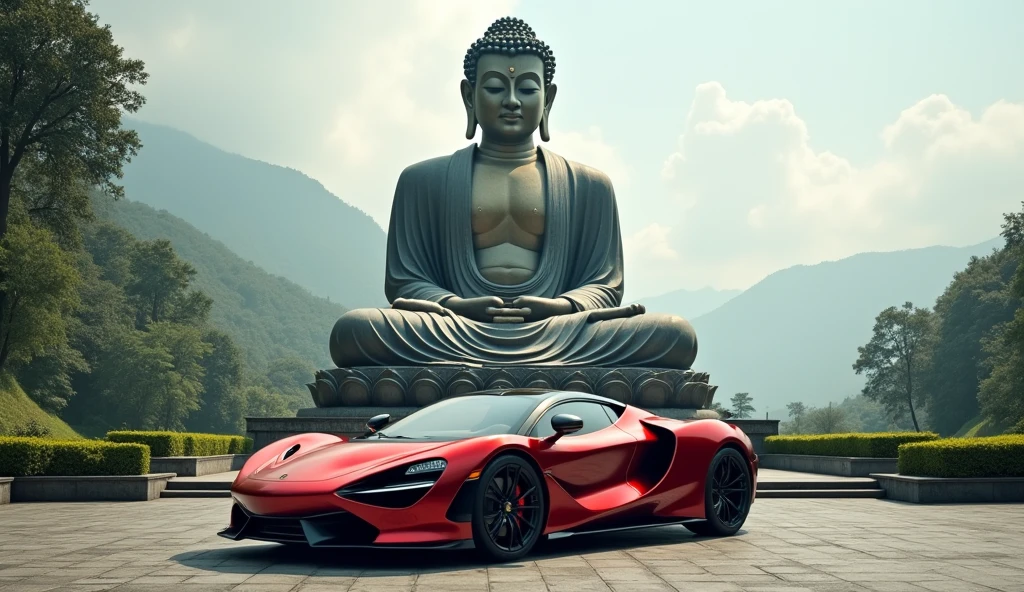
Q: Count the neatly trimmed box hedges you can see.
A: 4